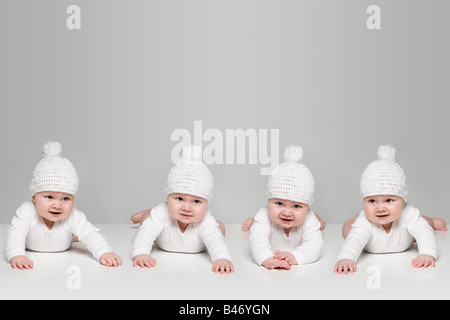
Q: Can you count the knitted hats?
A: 4